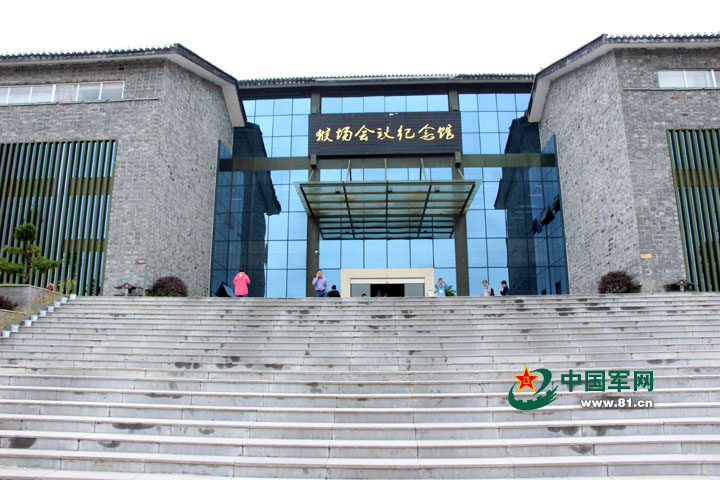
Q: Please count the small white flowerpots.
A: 9